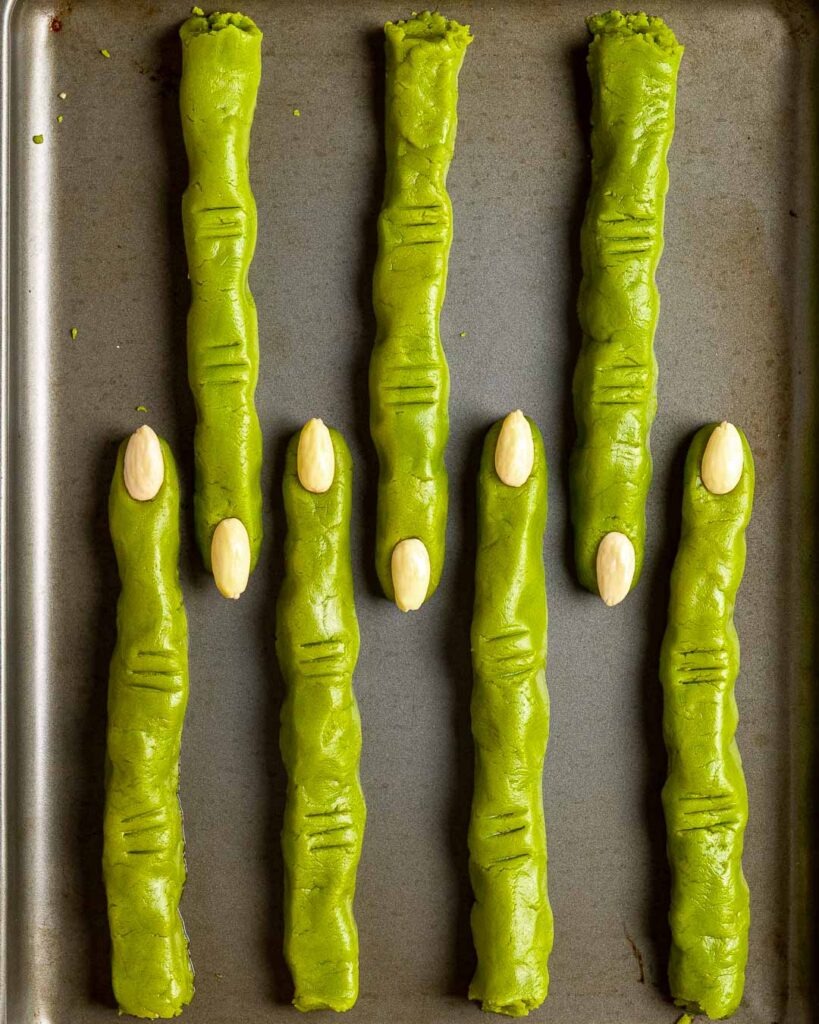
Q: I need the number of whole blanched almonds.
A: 7